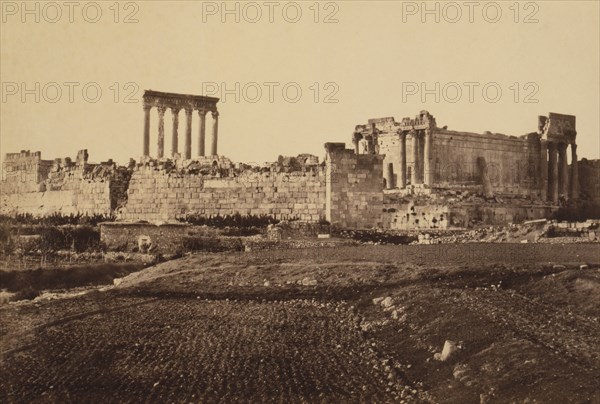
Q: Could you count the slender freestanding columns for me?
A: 6